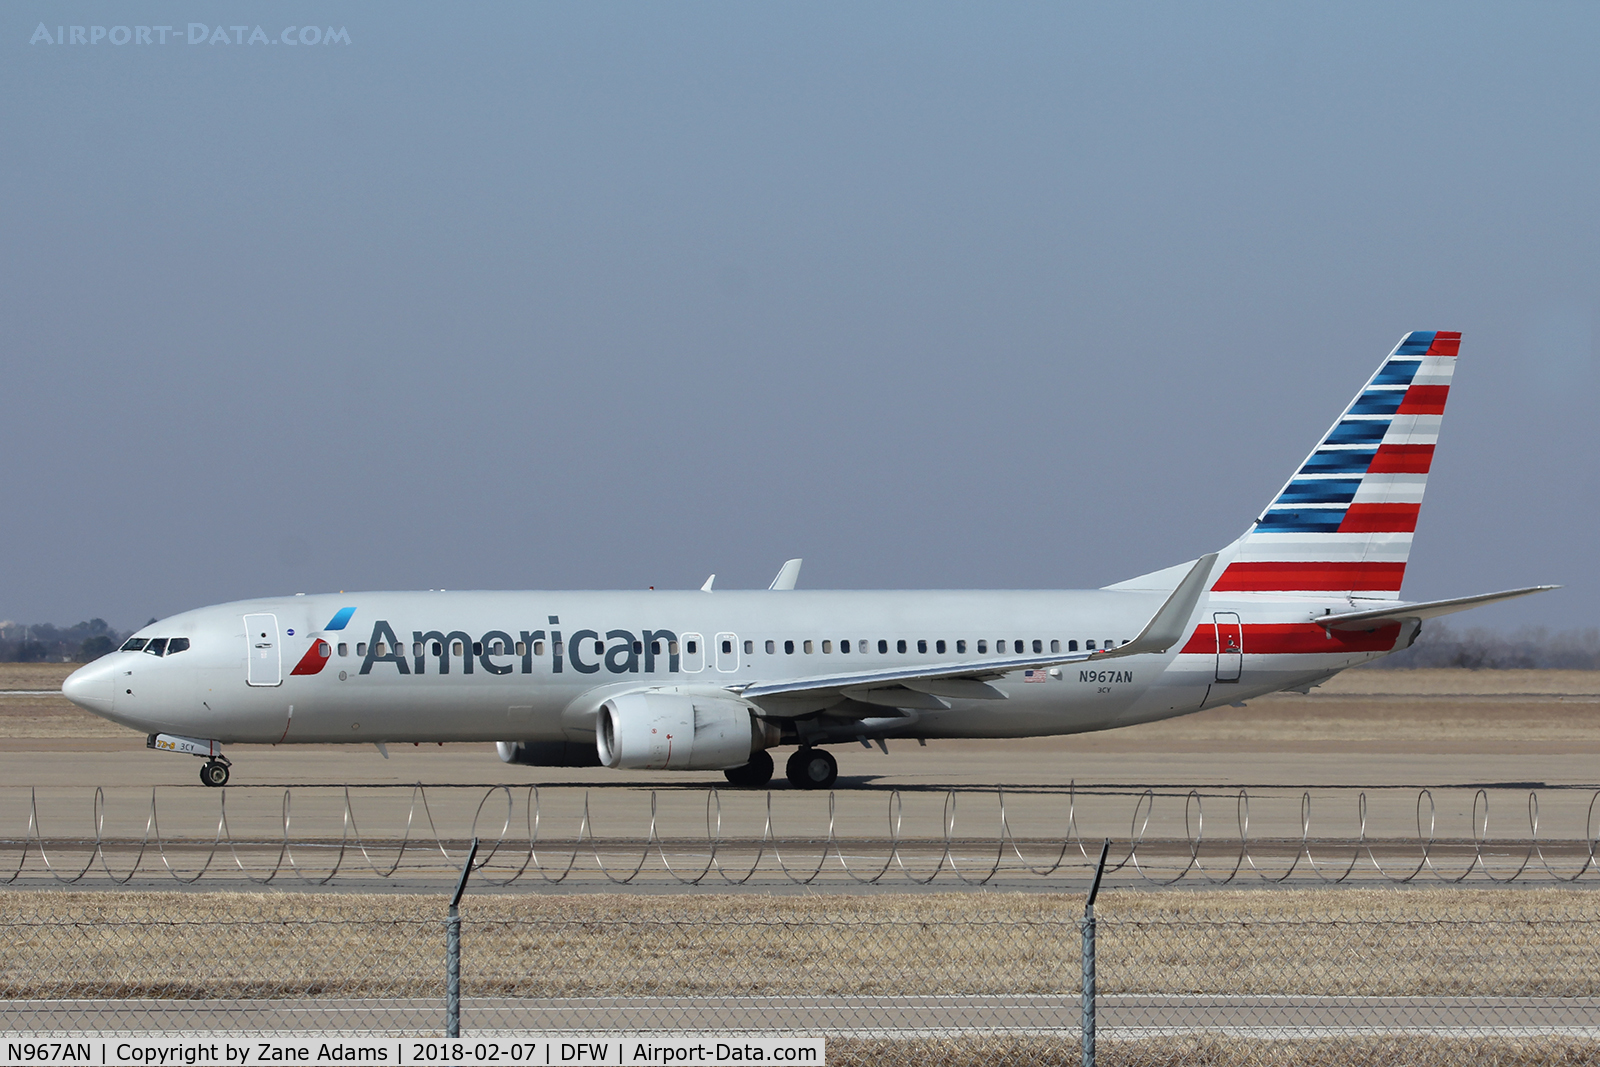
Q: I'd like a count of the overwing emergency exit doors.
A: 2